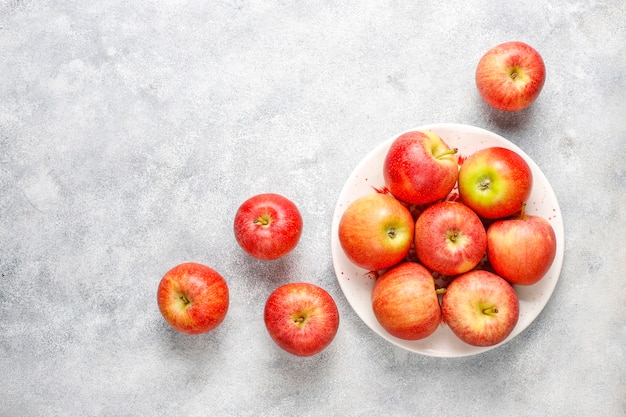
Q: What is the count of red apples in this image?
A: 11